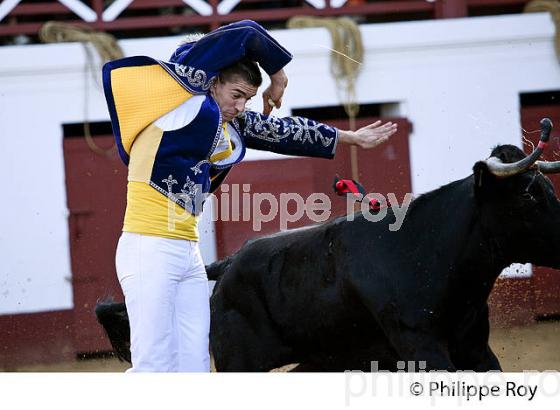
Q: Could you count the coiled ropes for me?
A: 3